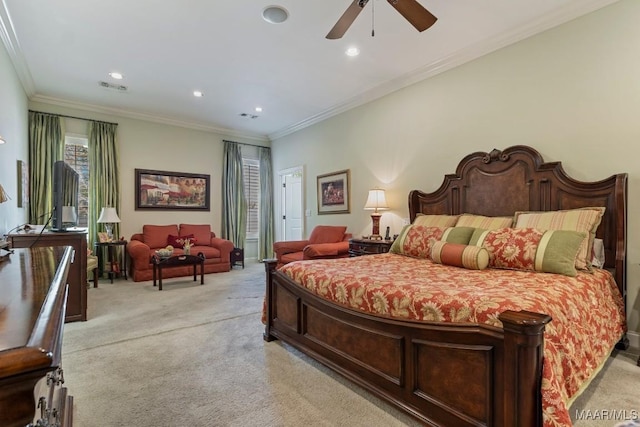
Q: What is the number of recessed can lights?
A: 4